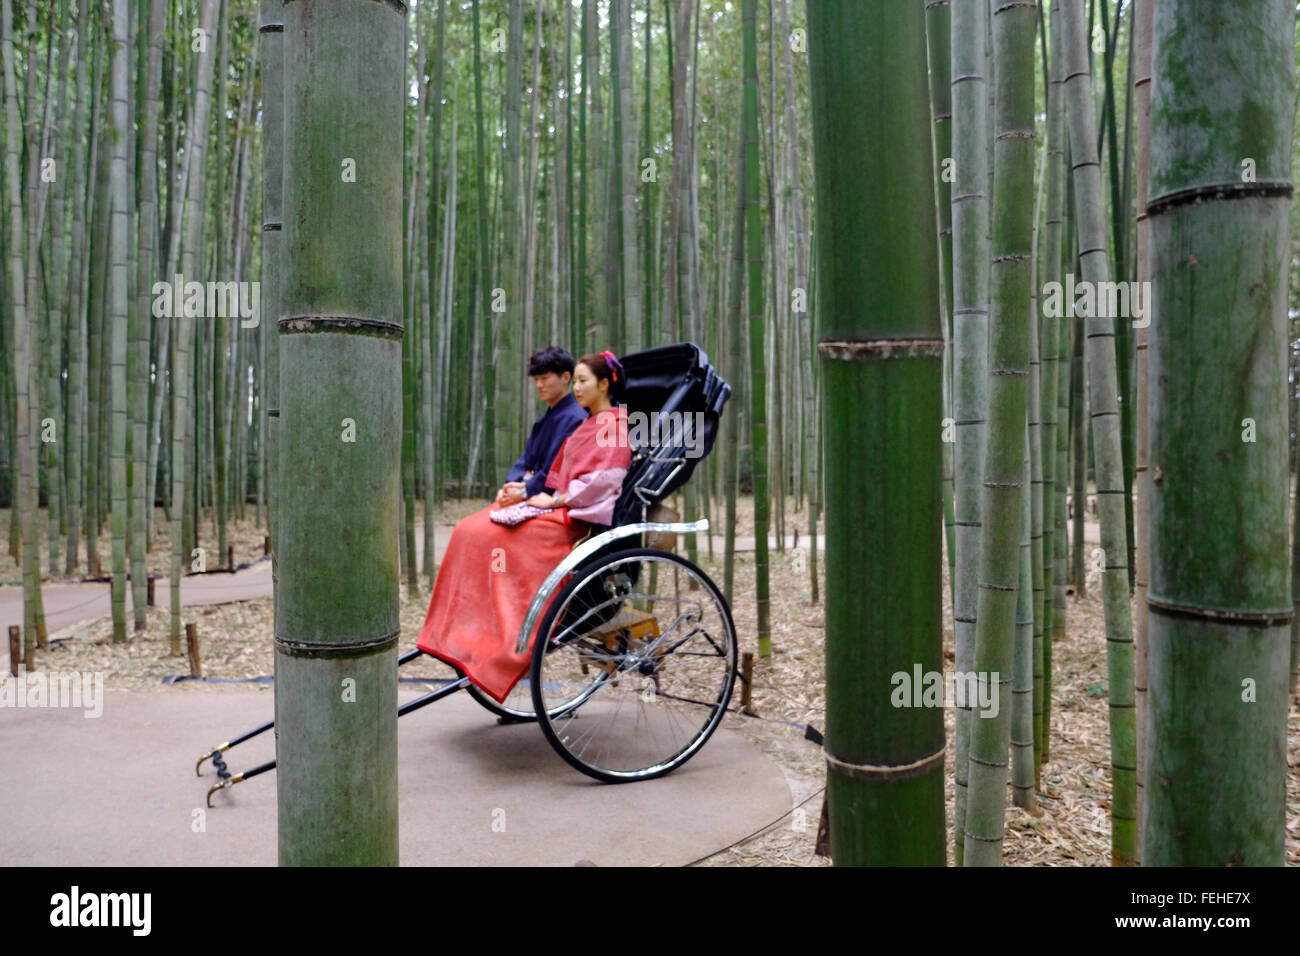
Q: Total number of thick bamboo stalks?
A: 3